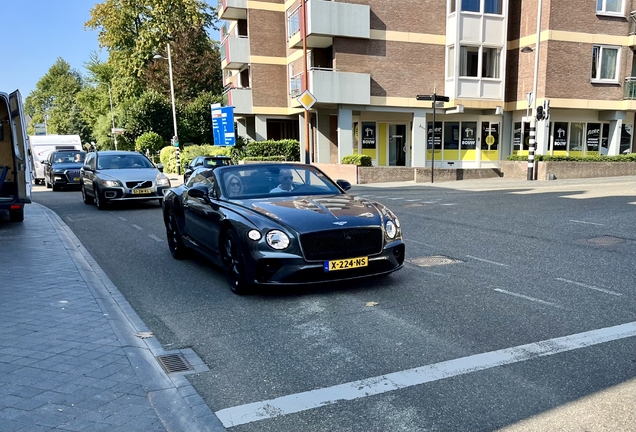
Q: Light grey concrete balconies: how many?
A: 5